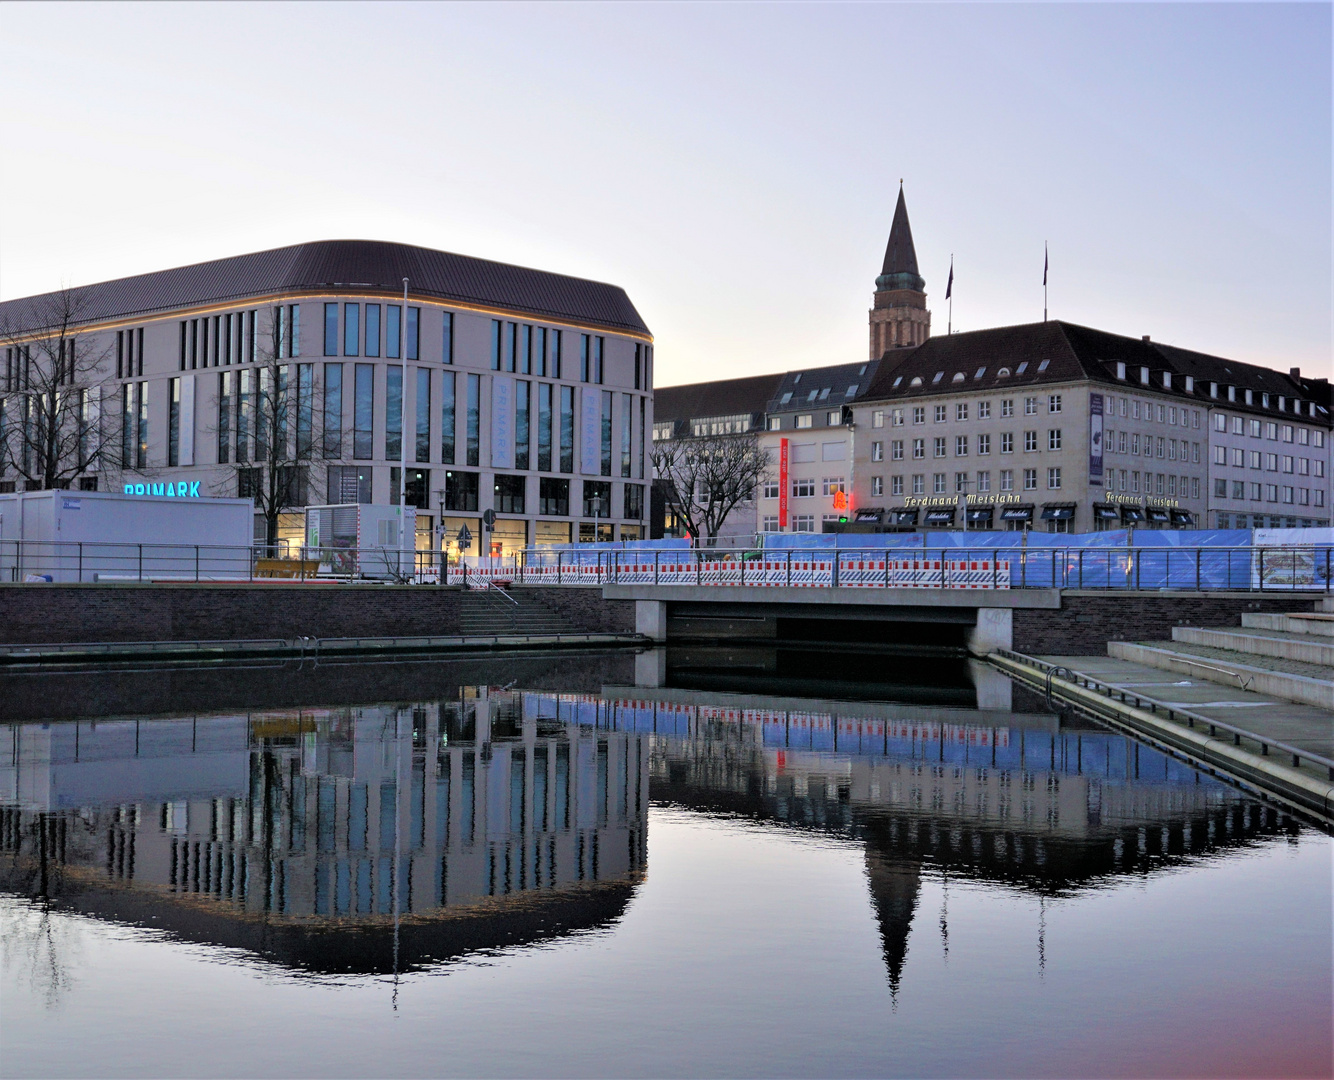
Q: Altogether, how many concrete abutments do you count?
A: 2